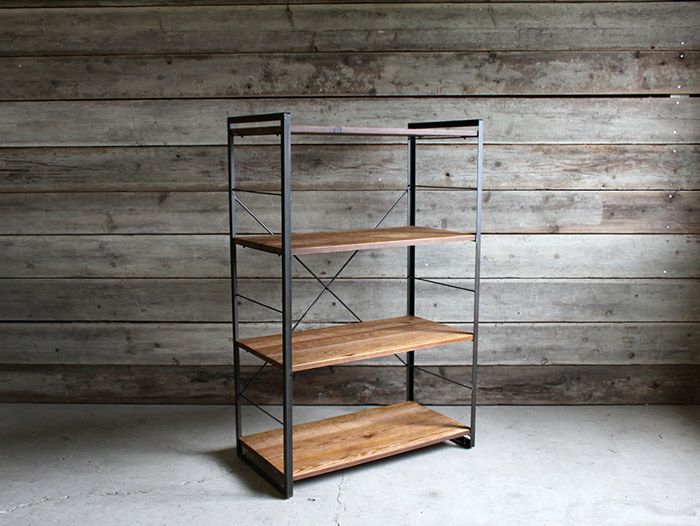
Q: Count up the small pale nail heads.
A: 9